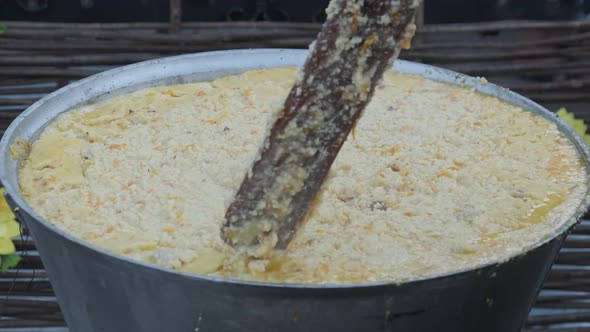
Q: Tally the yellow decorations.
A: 2